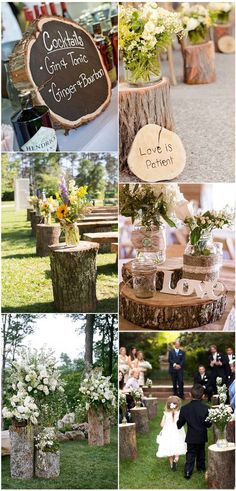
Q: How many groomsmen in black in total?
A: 3